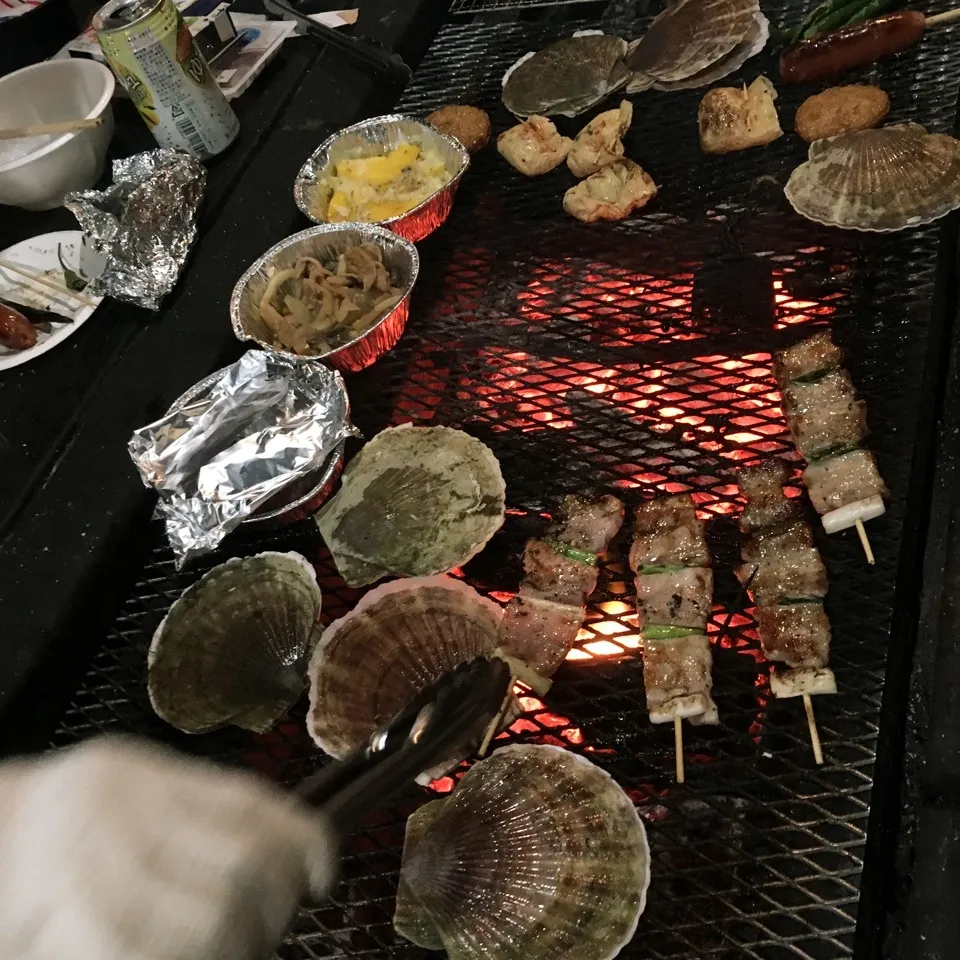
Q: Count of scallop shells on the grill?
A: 7